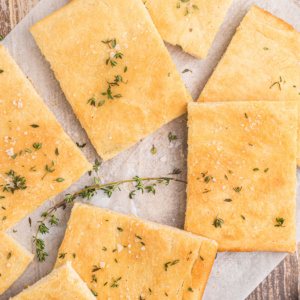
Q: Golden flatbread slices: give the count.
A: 8